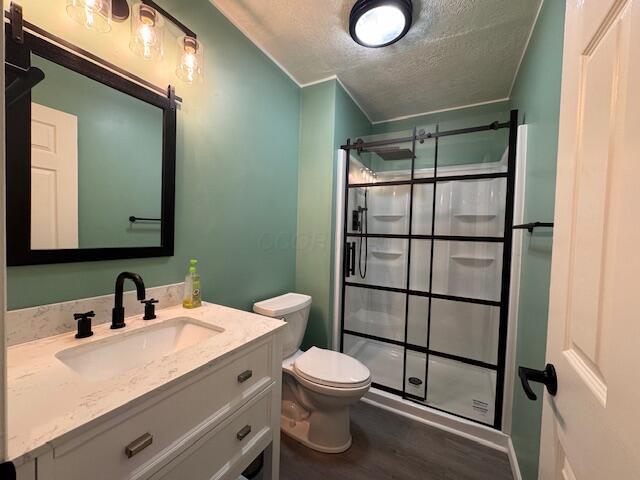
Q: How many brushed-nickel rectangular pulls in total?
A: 3